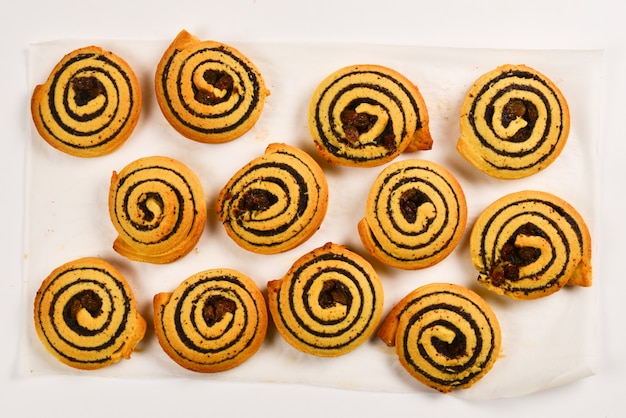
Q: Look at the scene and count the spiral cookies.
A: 12